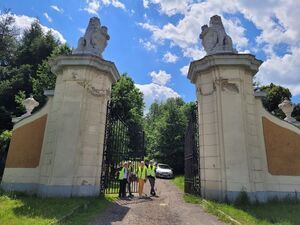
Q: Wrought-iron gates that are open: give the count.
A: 2